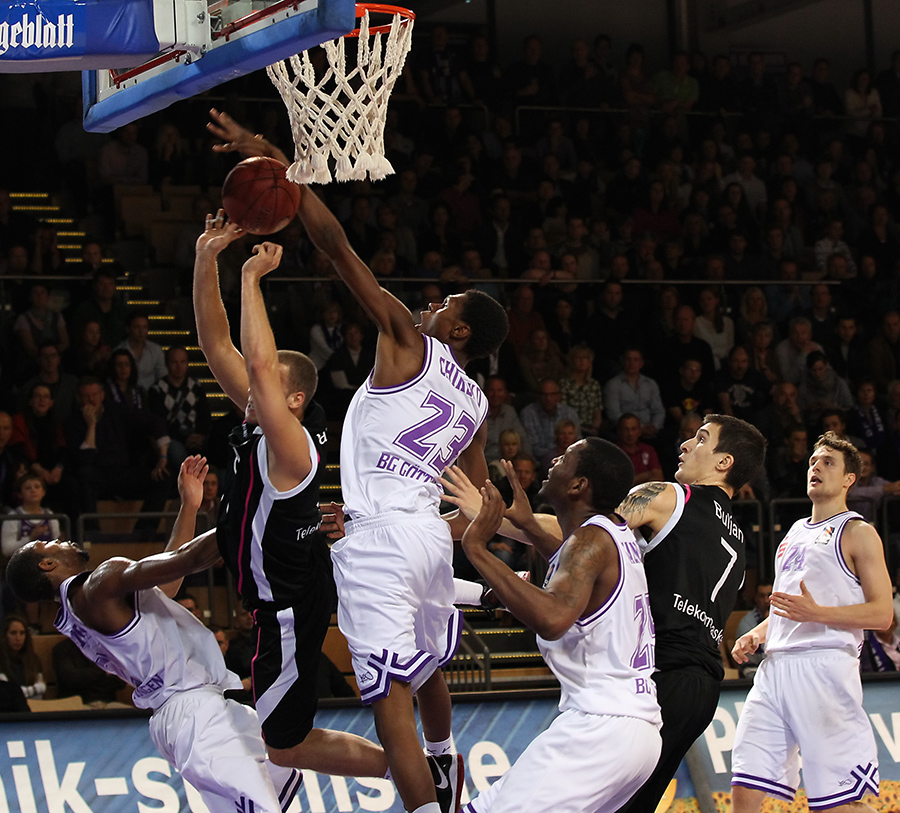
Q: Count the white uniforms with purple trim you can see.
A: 4